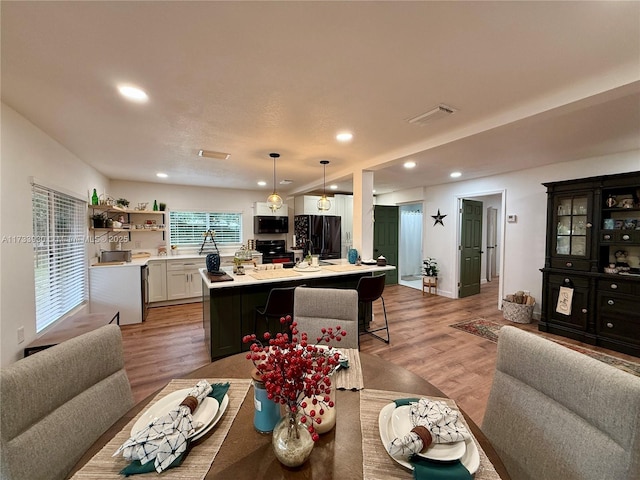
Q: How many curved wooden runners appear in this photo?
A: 0